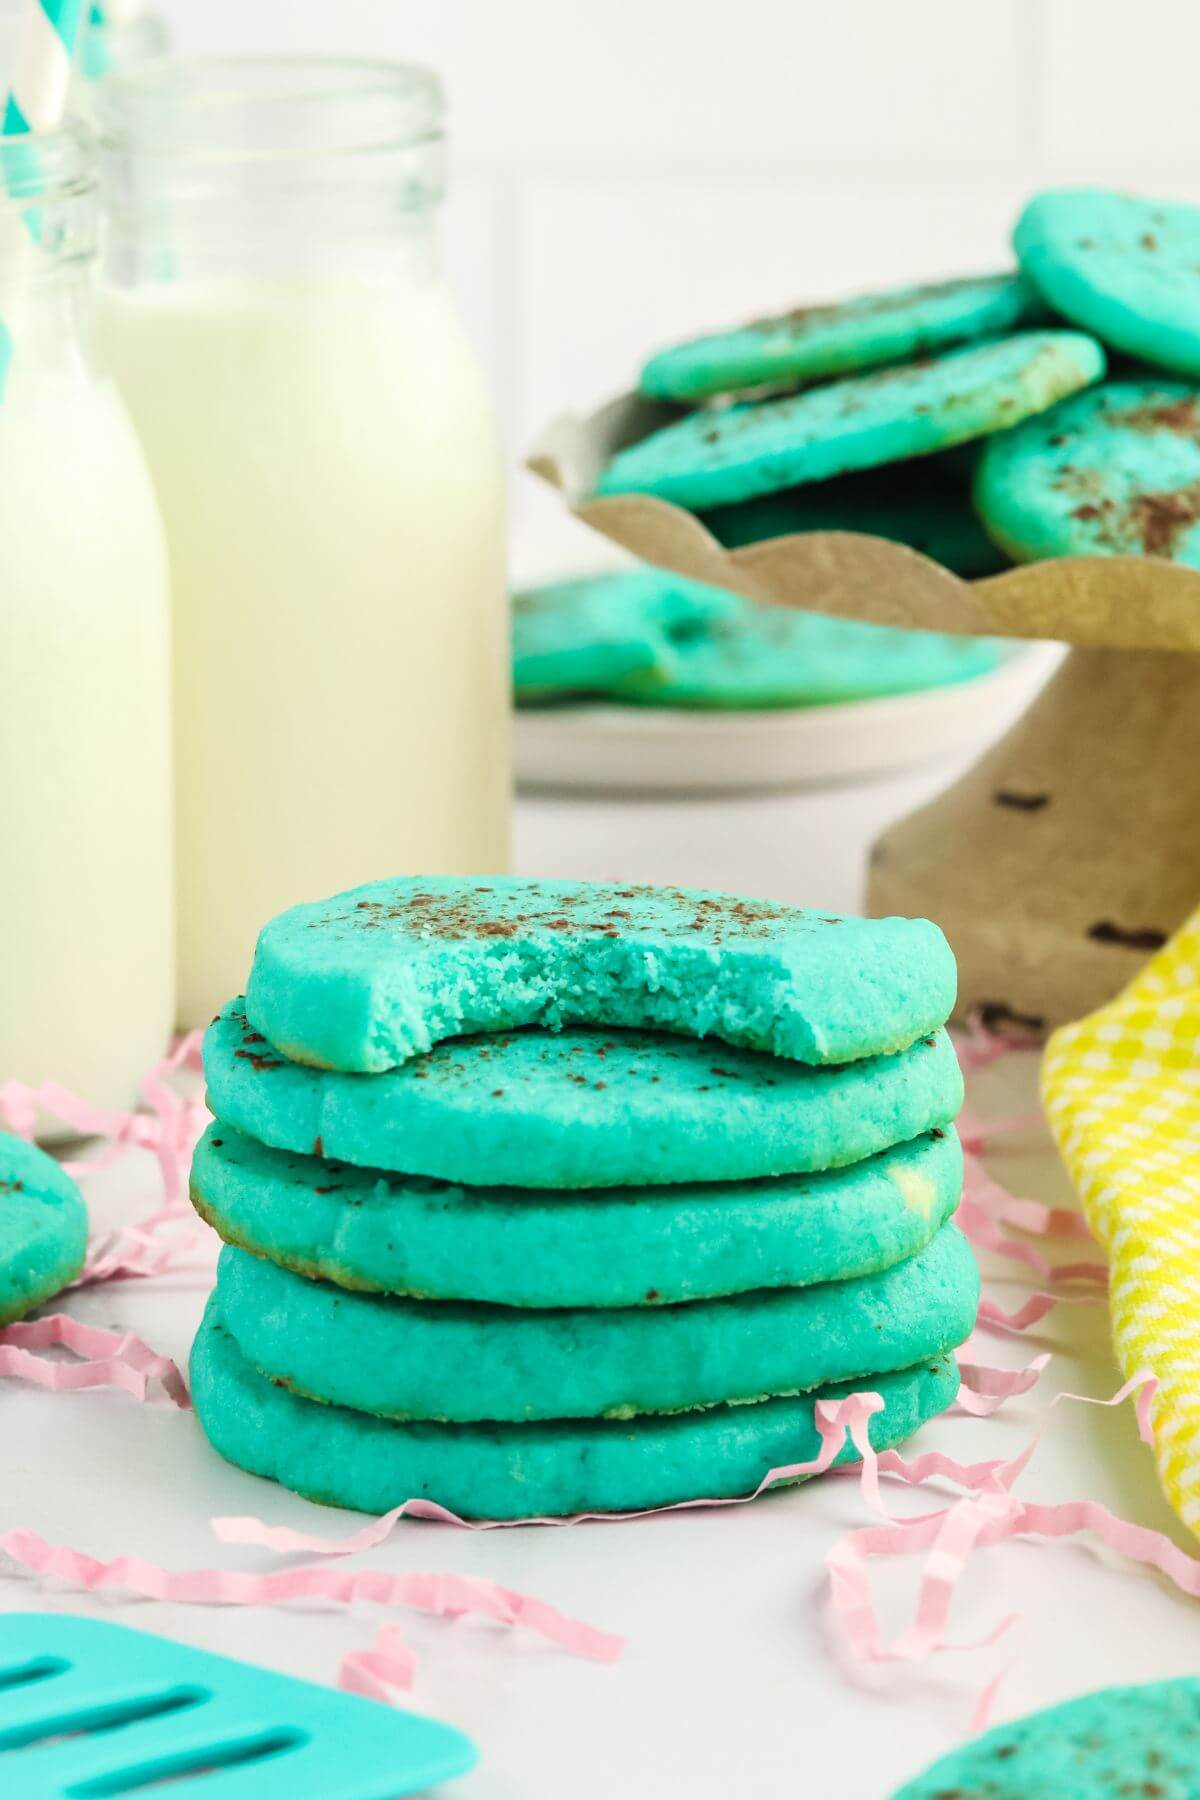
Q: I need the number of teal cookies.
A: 14